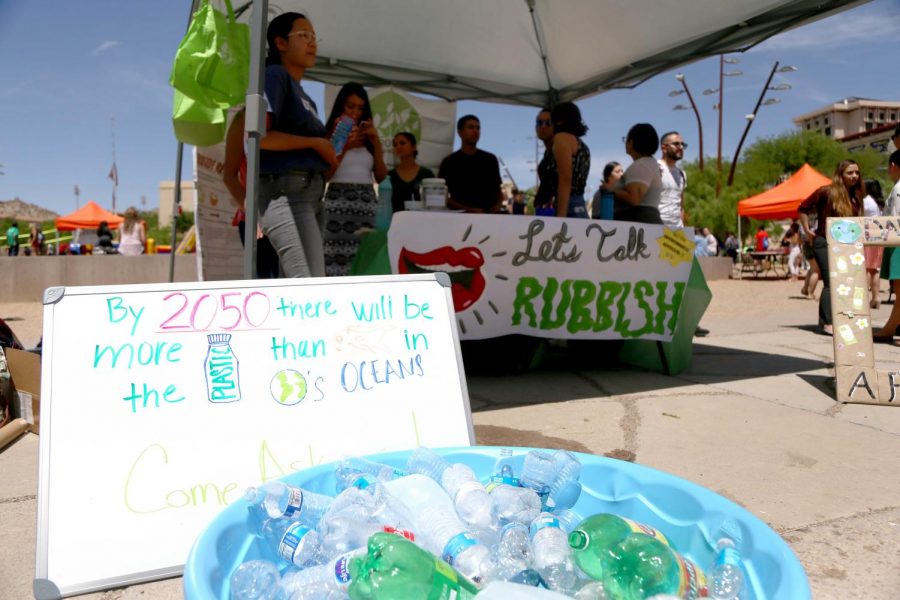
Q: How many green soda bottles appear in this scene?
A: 3